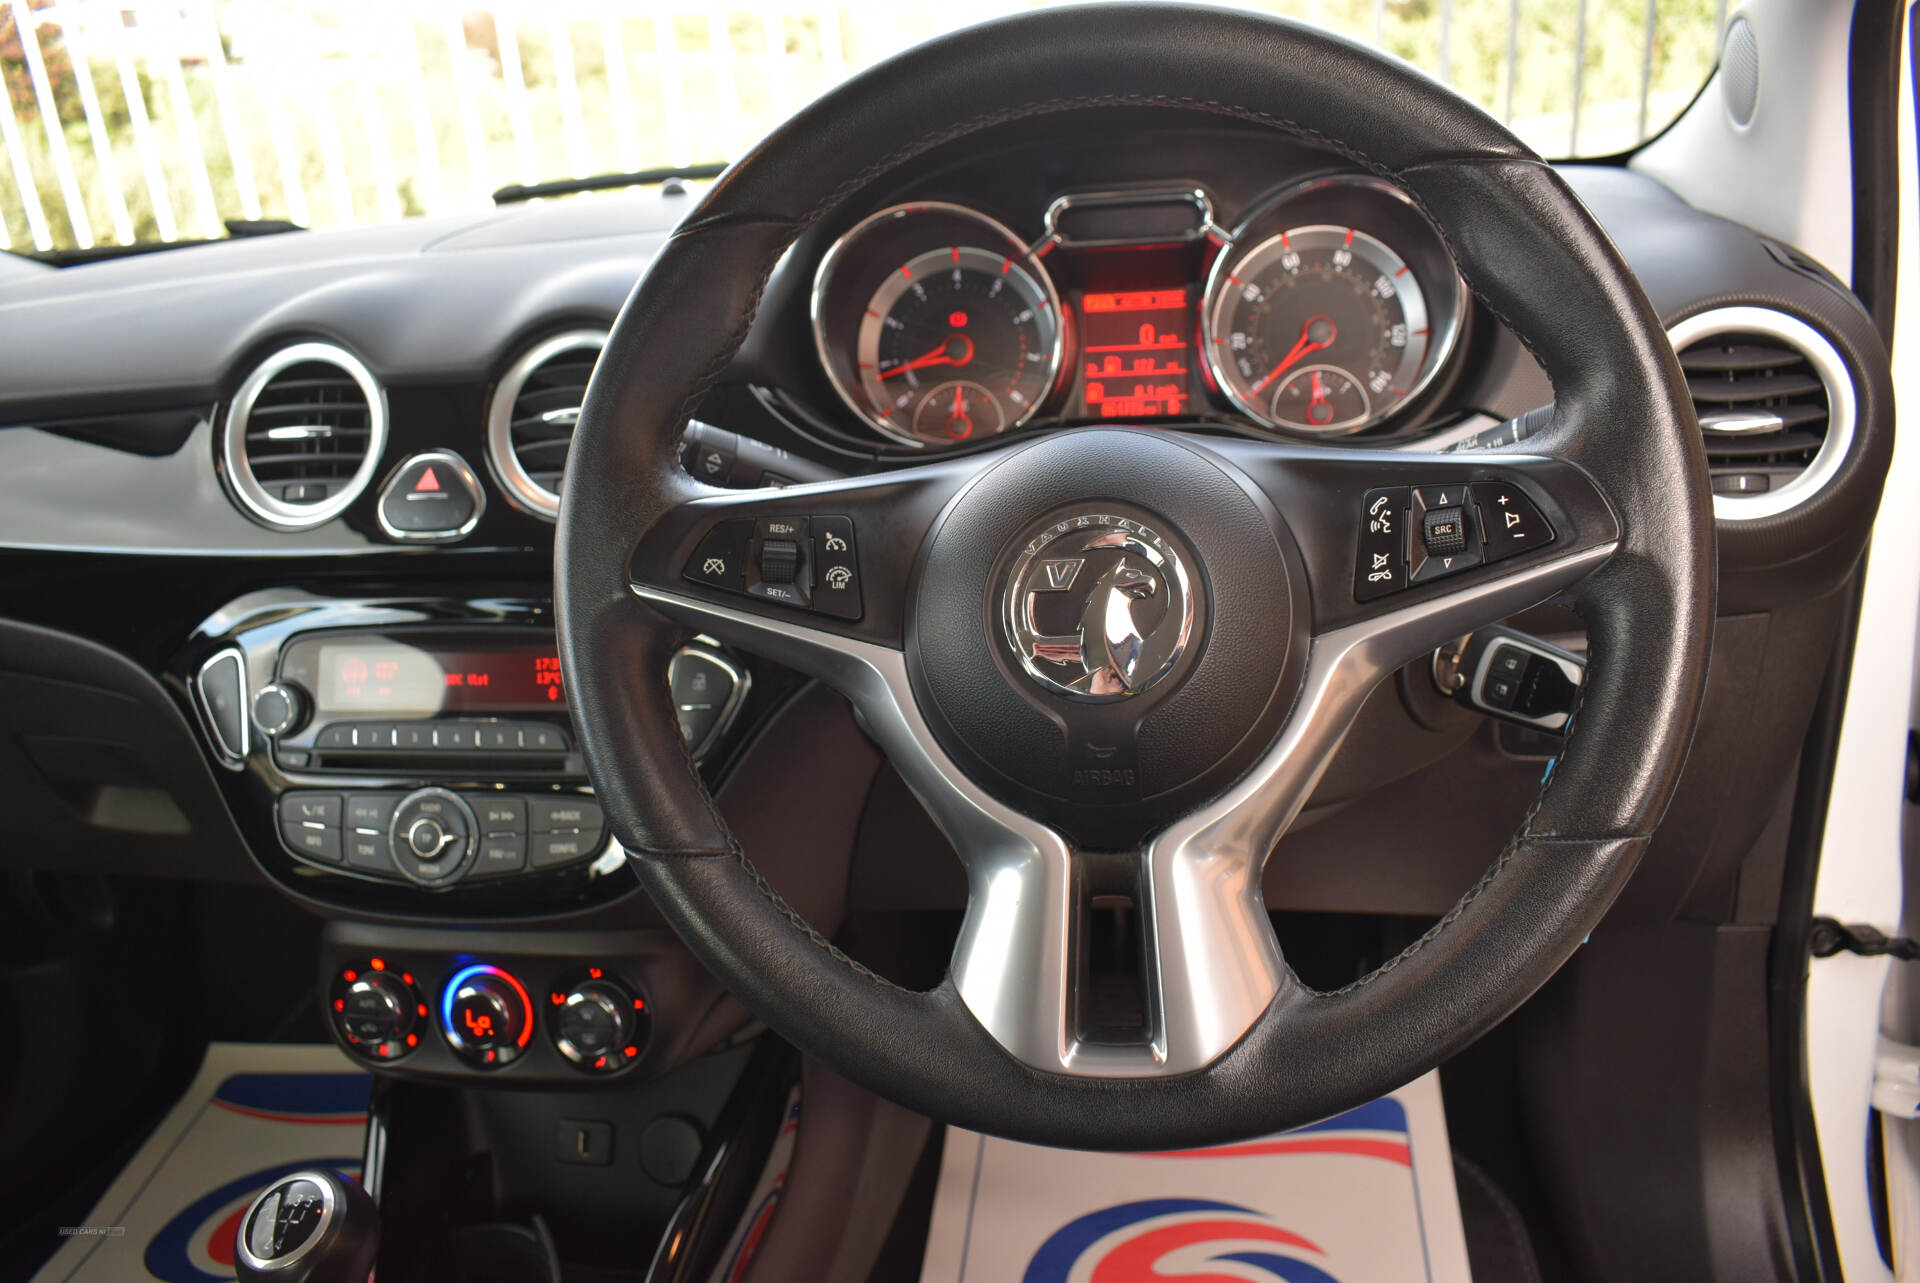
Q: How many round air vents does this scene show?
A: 3